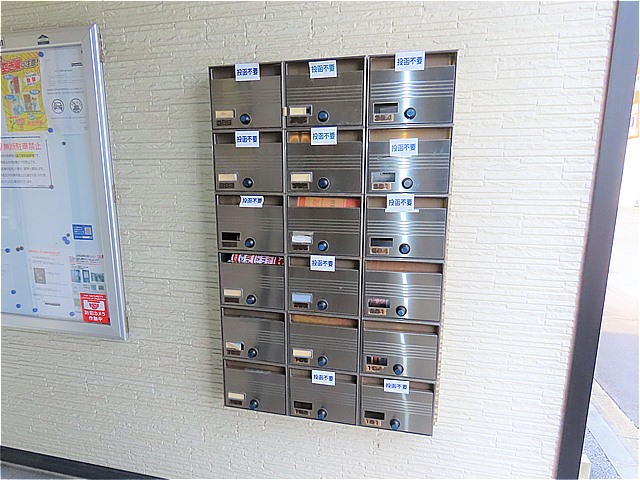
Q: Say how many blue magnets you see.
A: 9